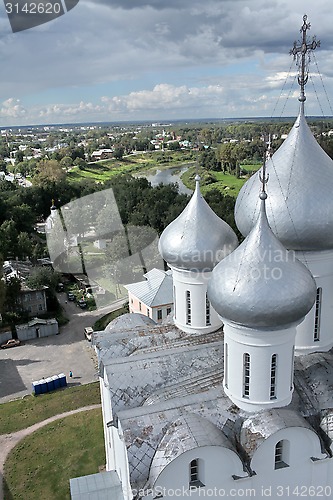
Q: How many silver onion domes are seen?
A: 3